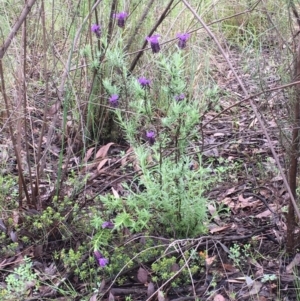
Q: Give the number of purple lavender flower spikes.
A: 10